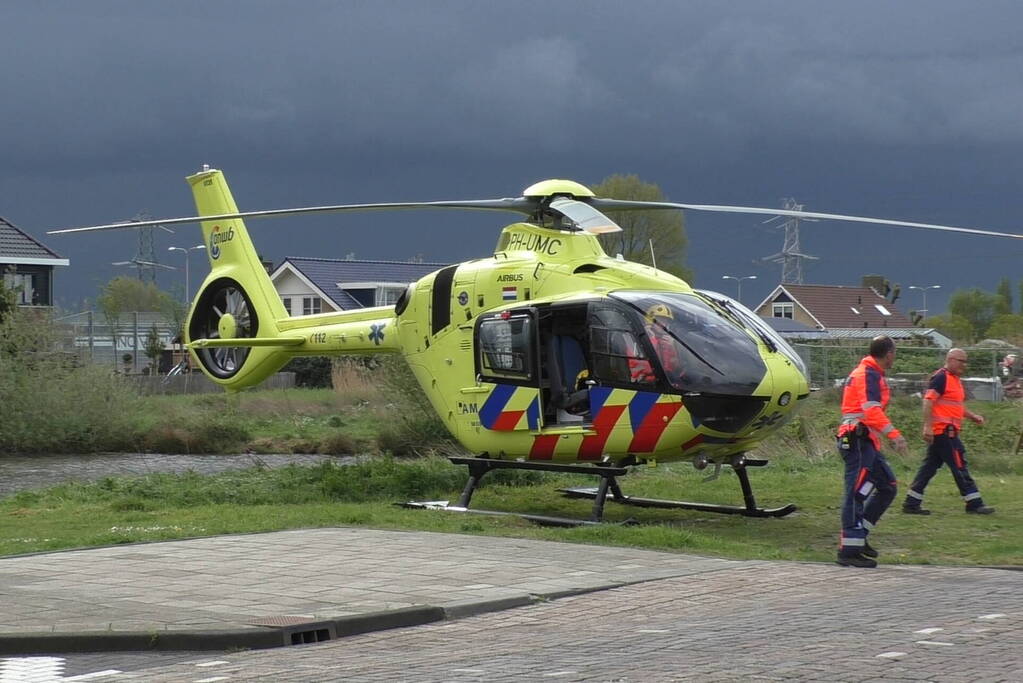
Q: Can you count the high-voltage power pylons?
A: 2